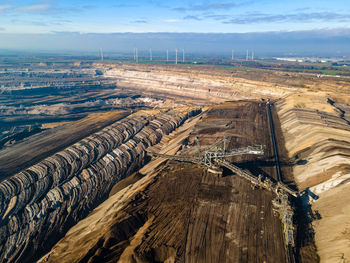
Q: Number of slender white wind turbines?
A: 10